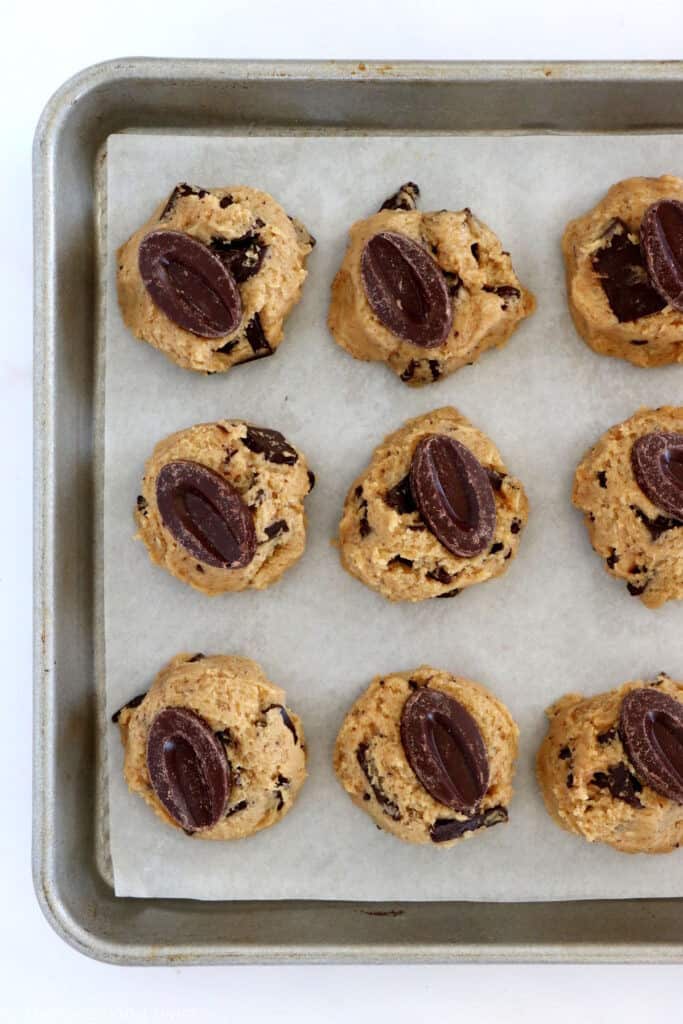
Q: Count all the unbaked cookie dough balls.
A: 9